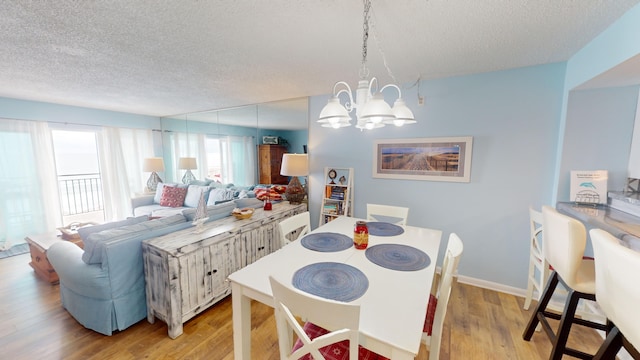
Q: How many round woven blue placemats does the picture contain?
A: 4